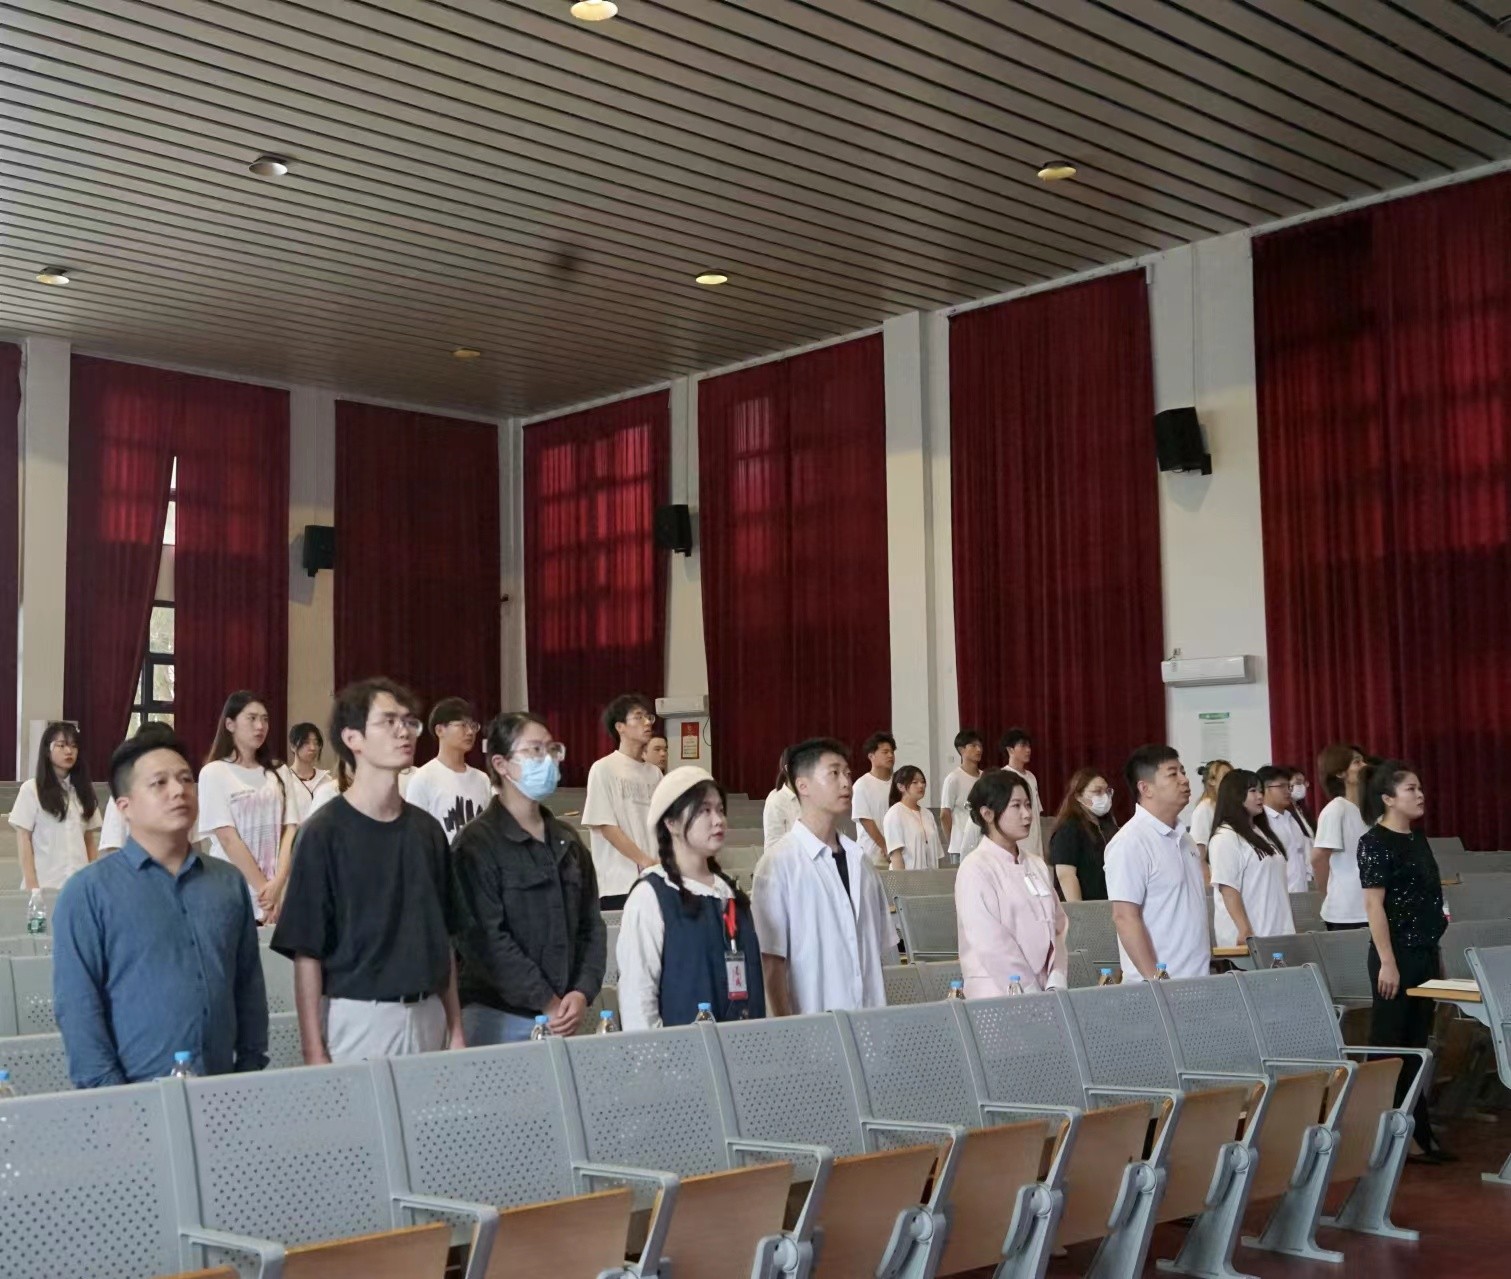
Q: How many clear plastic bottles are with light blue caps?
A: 10